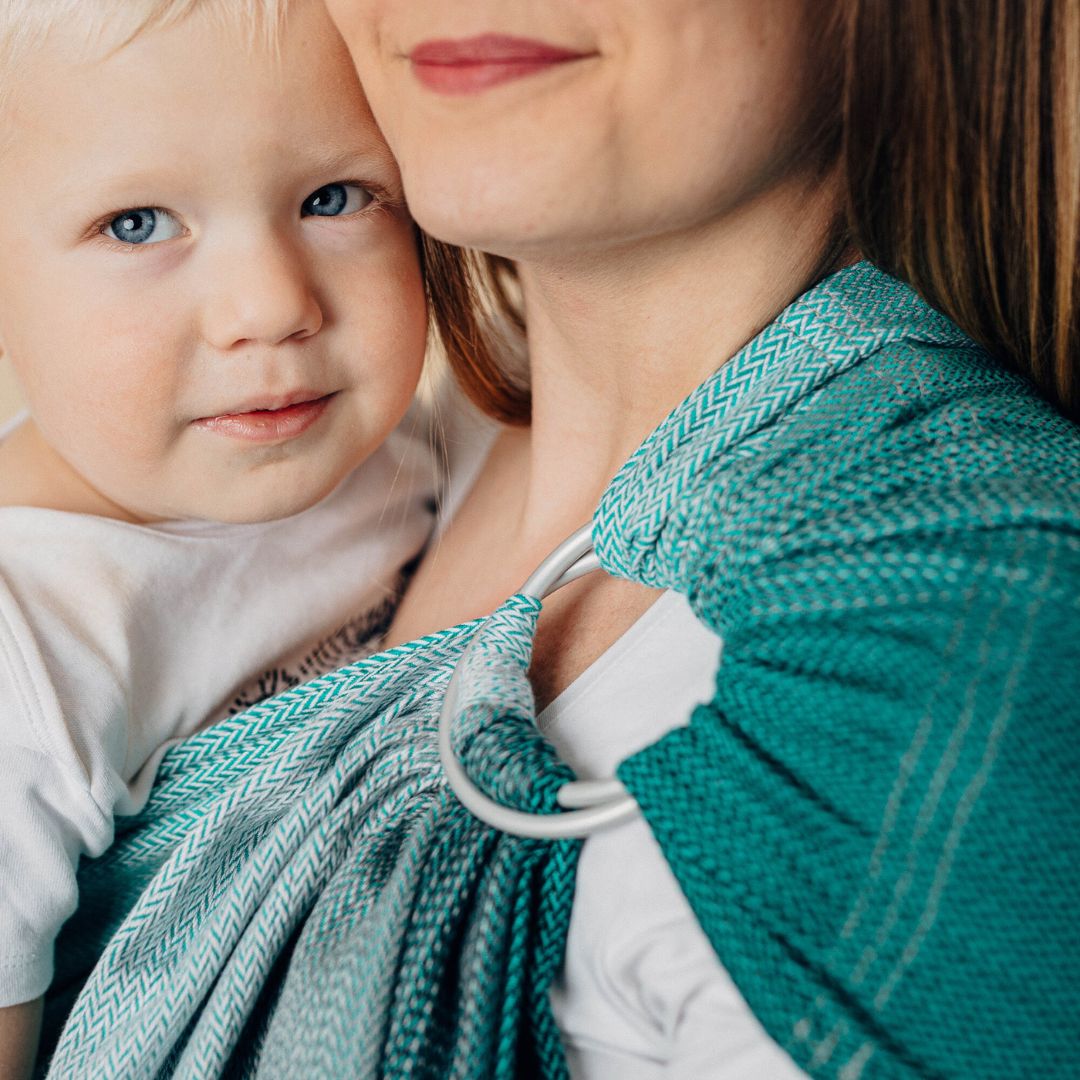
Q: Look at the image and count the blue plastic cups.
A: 0